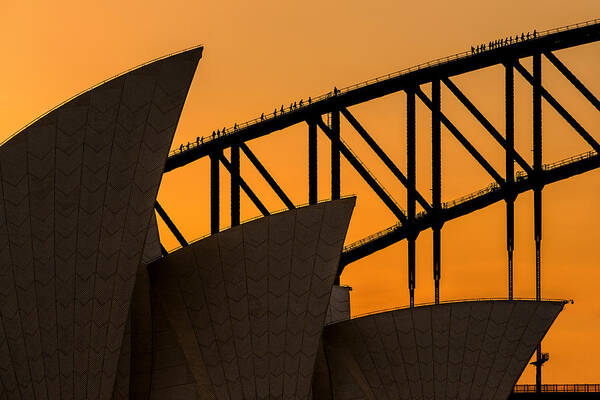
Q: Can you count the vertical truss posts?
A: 8